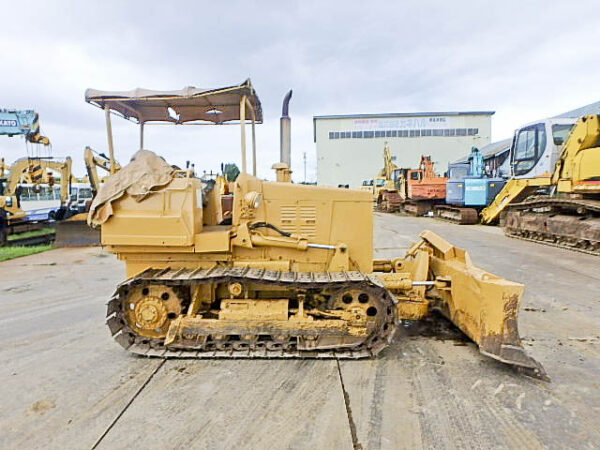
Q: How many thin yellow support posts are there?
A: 4